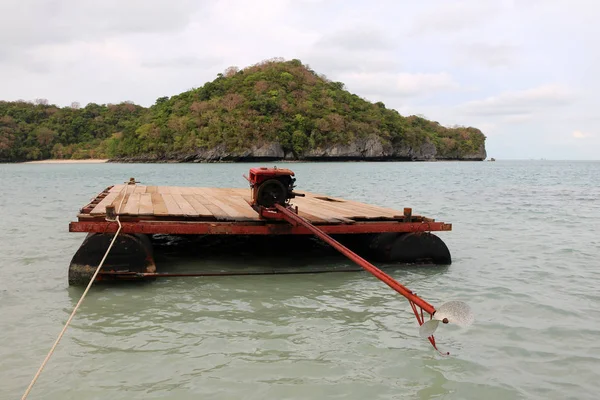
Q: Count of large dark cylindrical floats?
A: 2